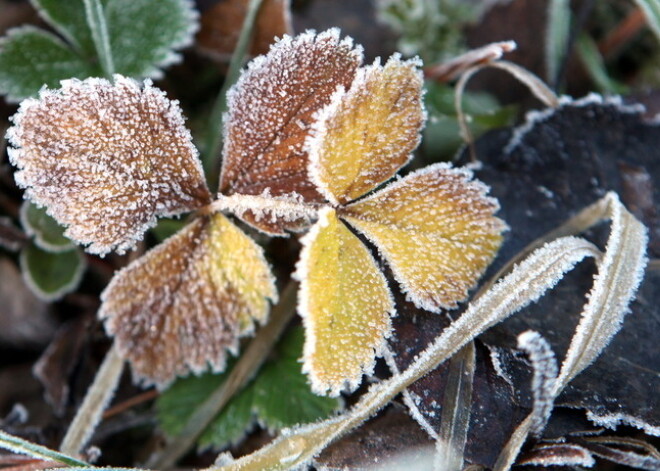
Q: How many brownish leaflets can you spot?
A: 3